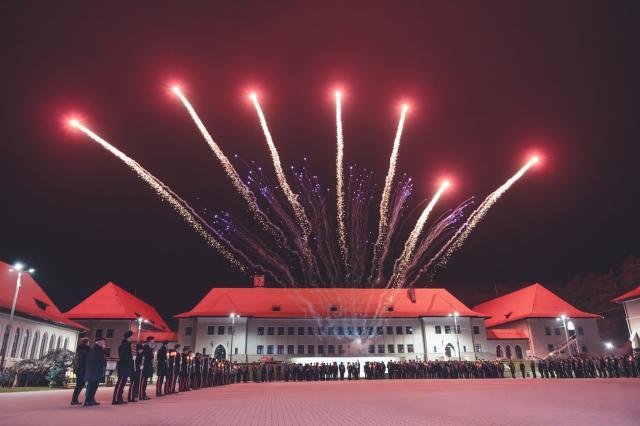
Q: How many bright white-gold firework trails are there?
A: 7